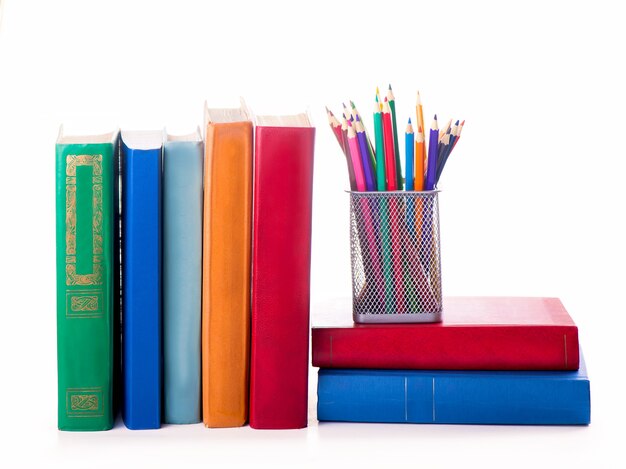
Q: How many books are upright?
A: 5